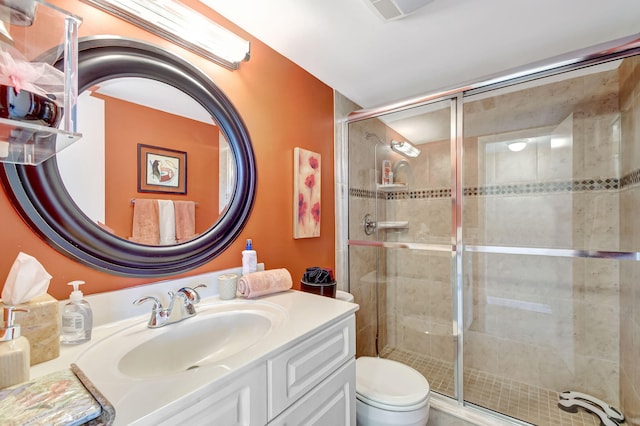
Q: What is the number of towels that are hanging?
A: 3